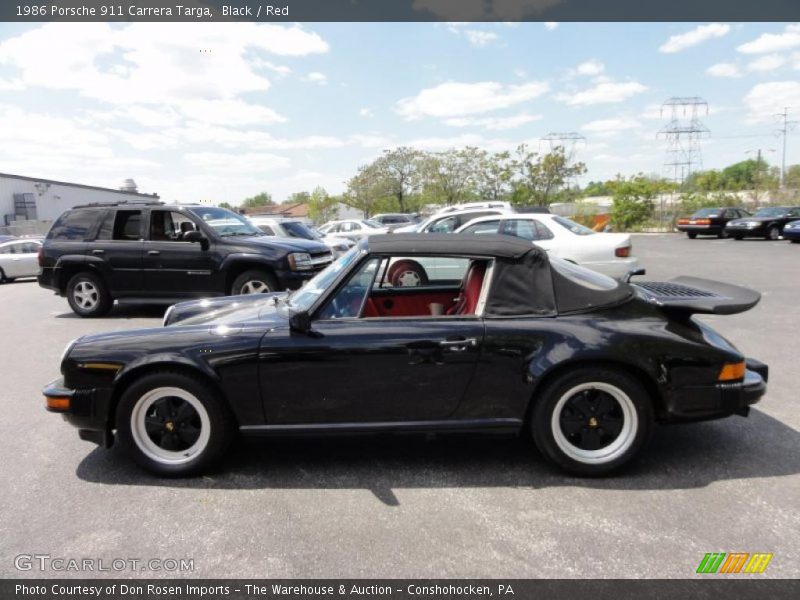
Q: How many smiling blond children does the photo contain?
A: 0